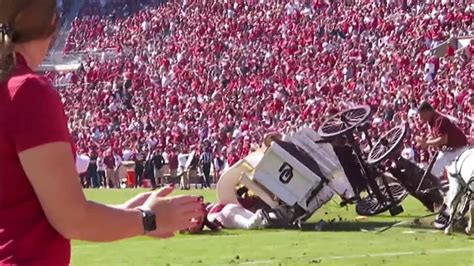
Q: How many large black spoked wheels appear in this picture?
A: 3